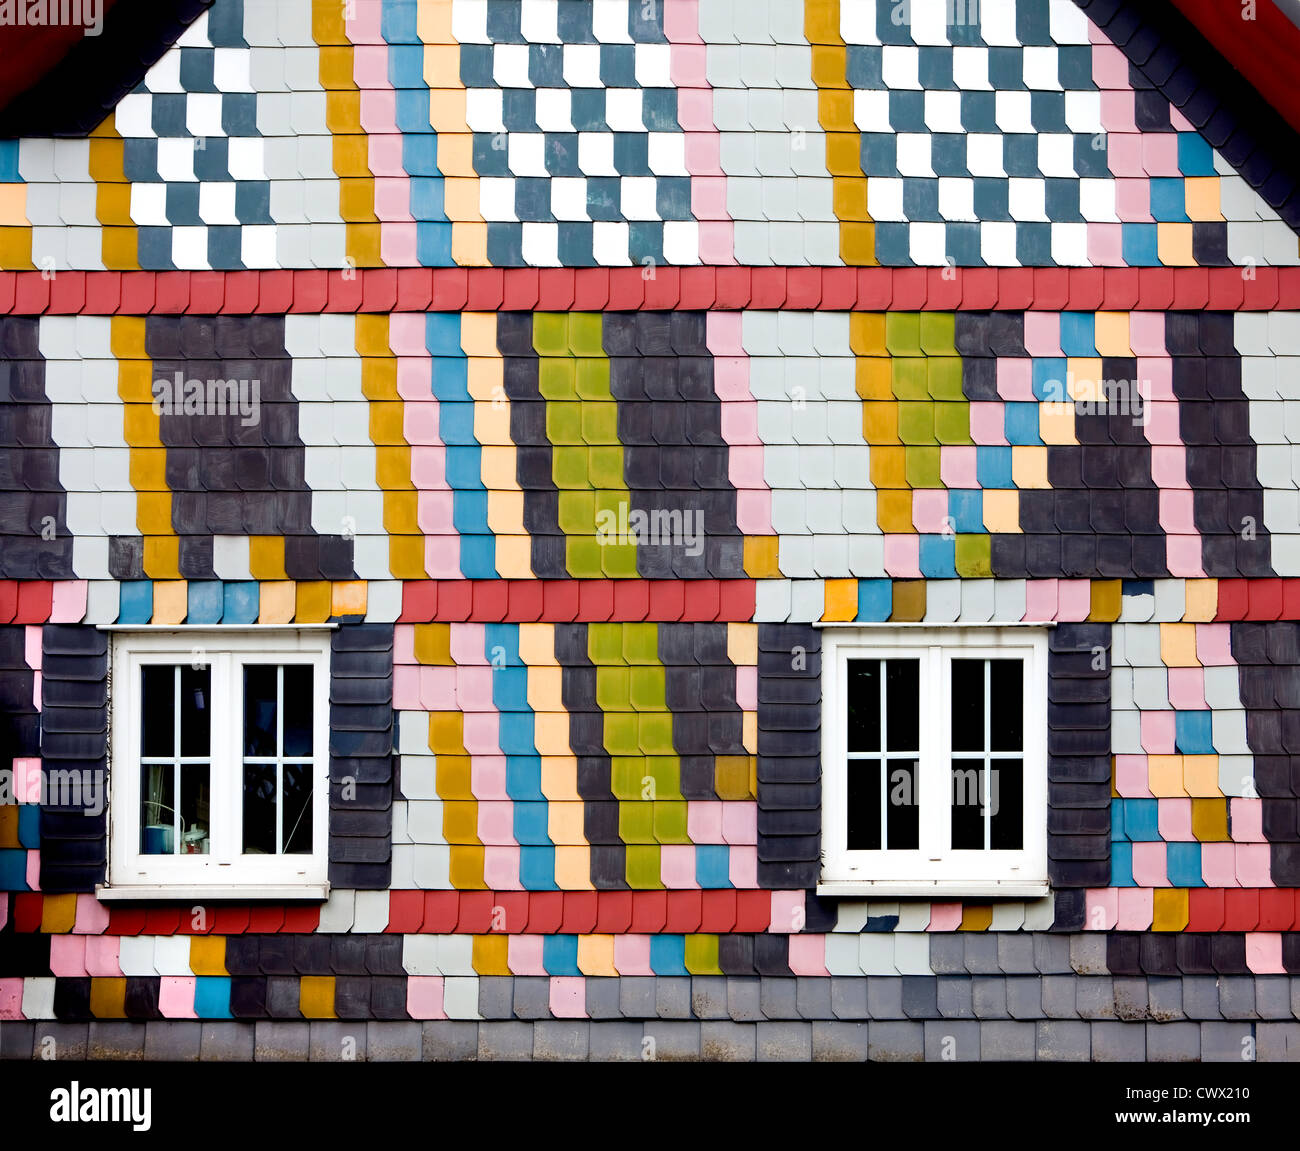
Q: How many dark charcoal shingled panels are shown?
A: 4